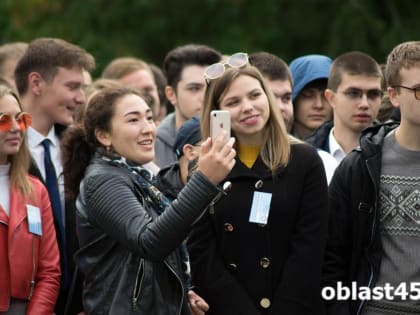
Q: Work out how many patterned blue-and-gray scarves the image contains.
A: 1